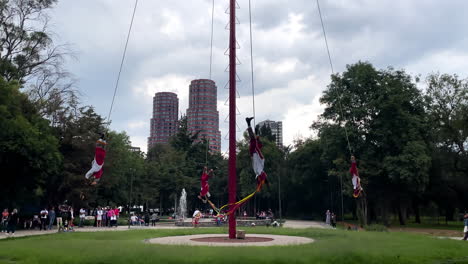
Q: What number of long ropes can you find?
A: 4